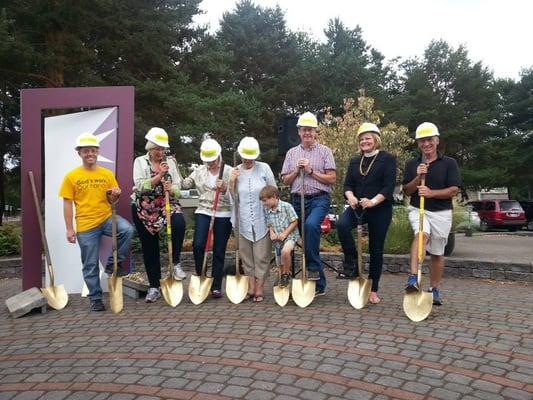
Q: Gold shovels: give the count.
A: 9